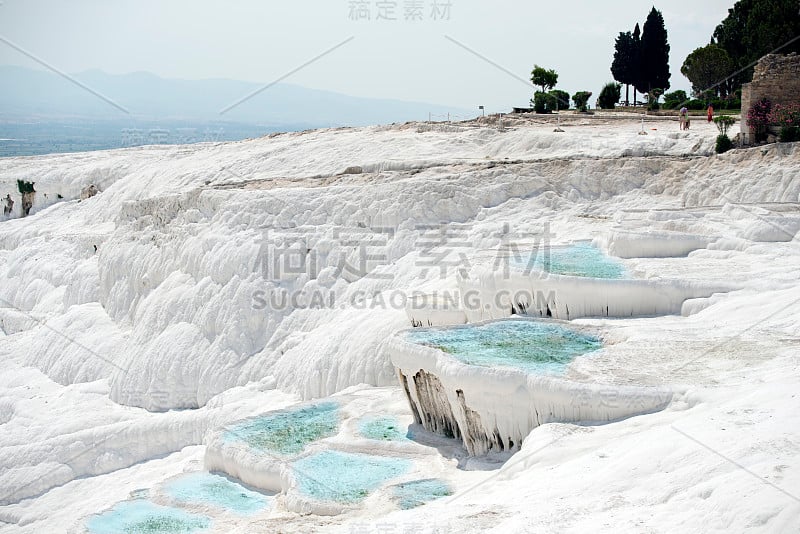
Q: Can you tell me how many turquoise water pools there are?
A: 8